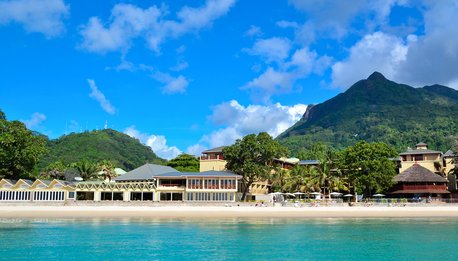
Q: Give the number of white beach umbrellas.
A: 7